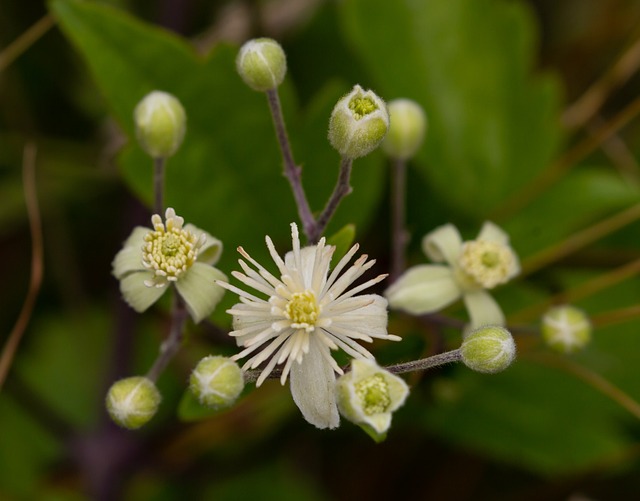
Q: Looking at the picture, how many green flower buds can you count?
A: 8